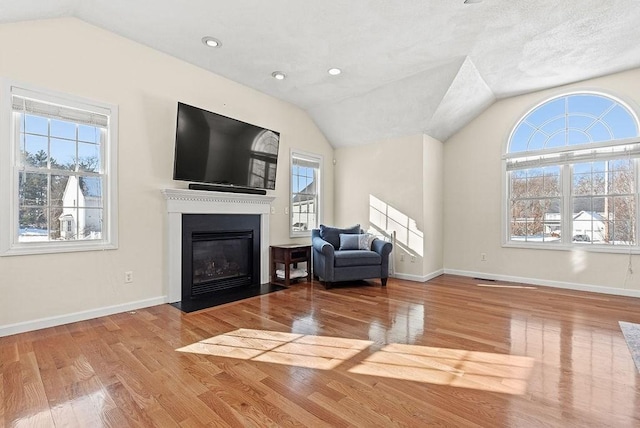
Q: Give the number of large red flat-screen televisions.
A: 0